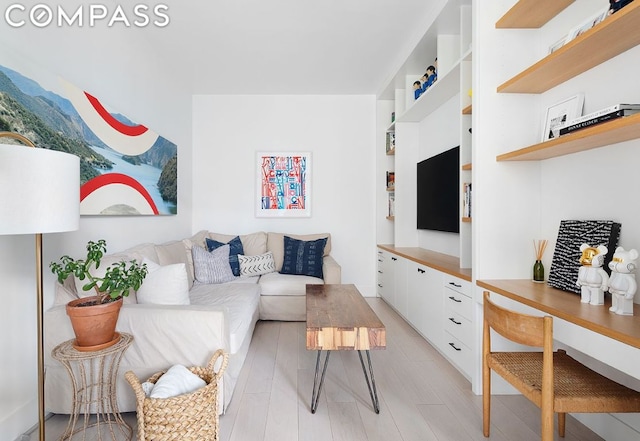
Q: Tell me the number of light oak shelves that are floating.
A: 3